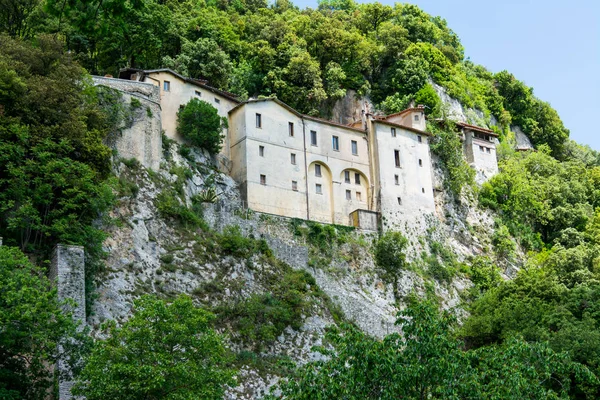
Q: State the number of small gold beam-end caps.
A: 0